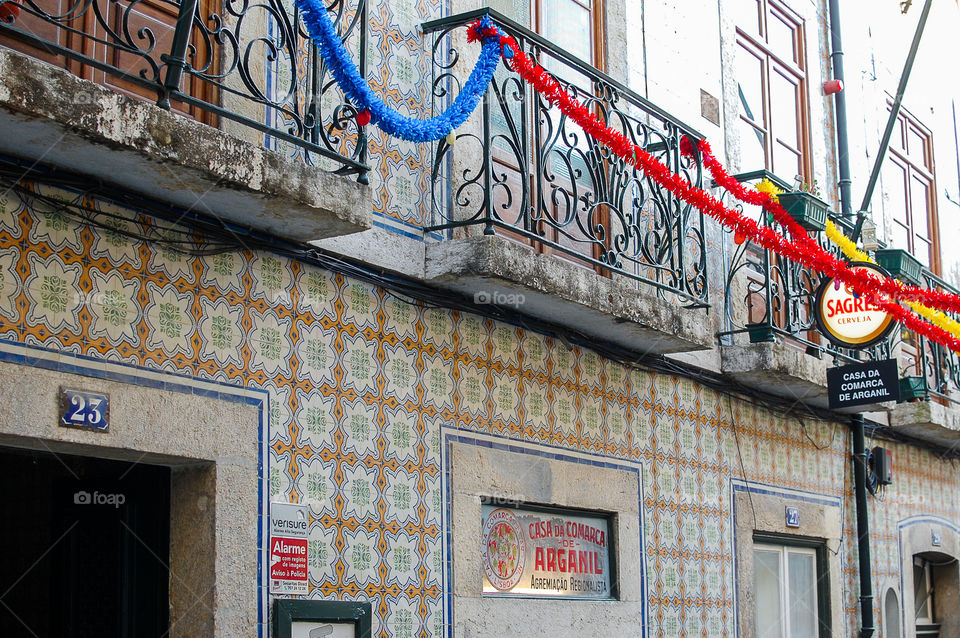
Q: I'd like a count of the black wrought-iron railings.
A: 4